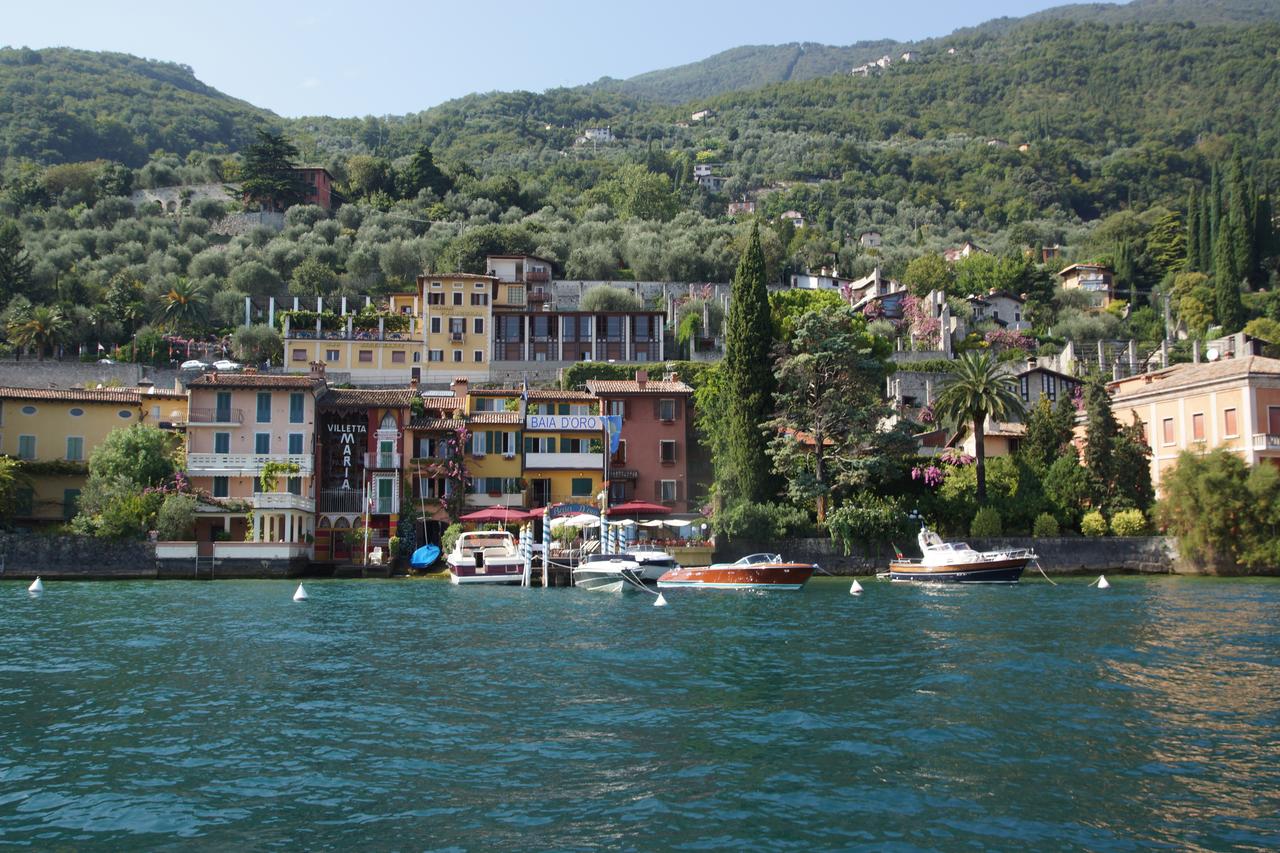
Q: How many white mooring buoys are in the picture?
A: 5